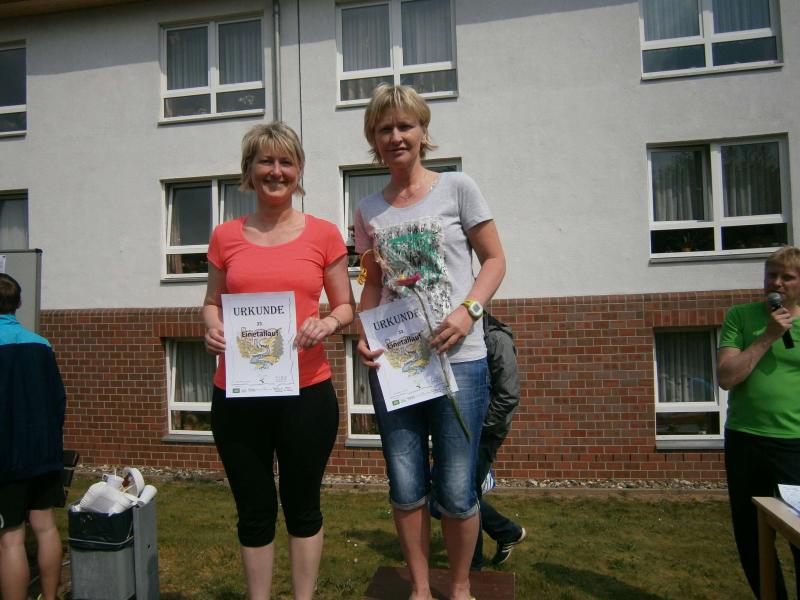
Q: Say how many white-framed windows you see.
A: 11